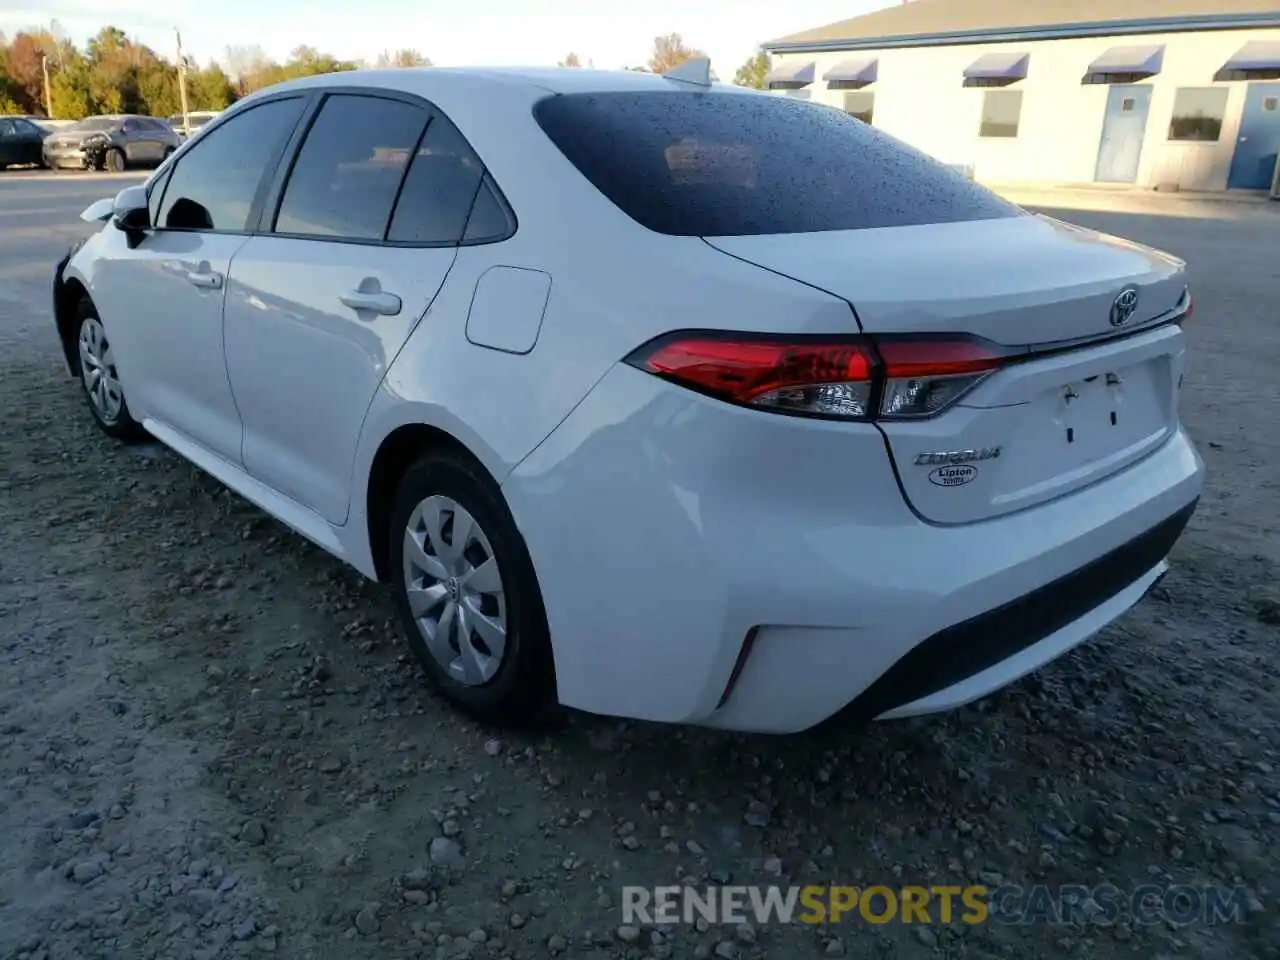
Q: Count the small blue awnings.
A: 5